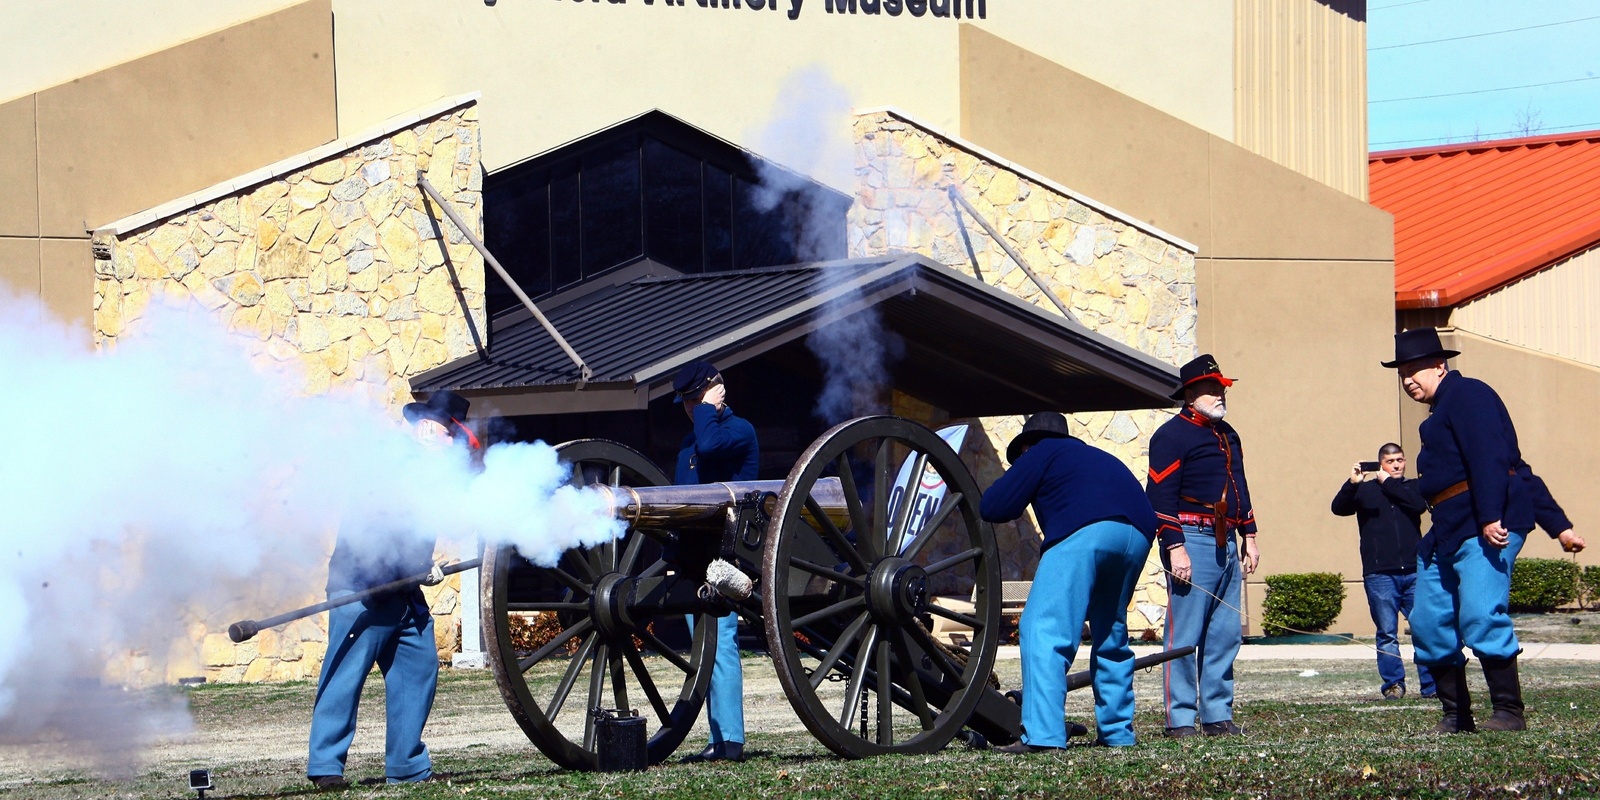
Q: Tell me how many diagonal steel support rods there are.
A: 2